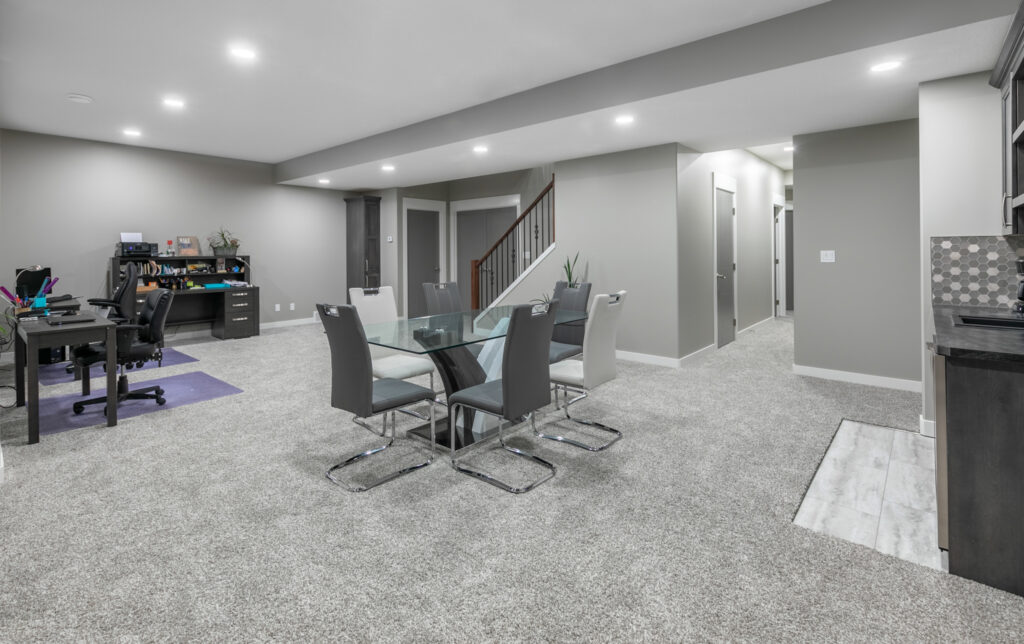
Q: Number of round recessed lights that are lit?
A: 9